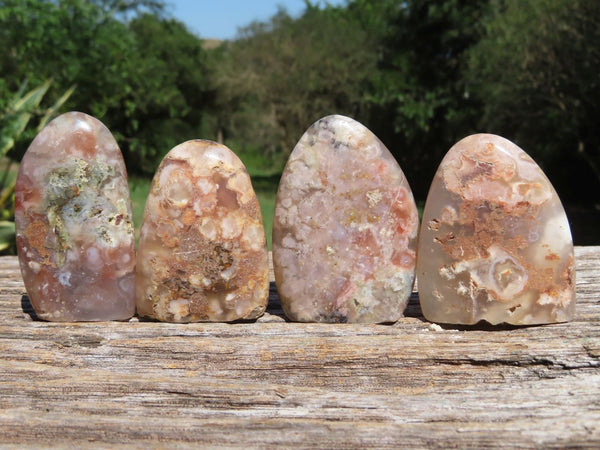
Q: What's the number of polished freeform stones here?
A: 4